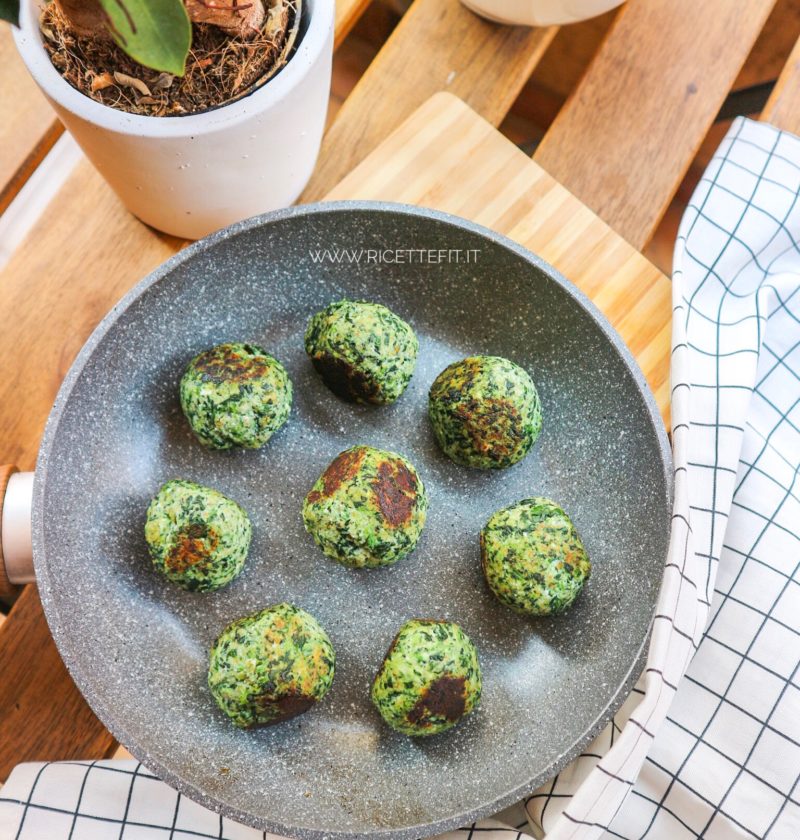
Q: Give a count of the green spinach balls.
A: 8